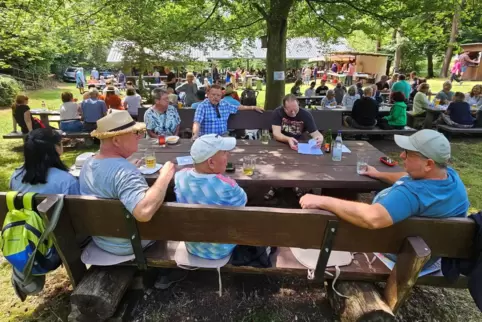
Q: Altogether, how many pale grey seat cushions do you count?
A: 3